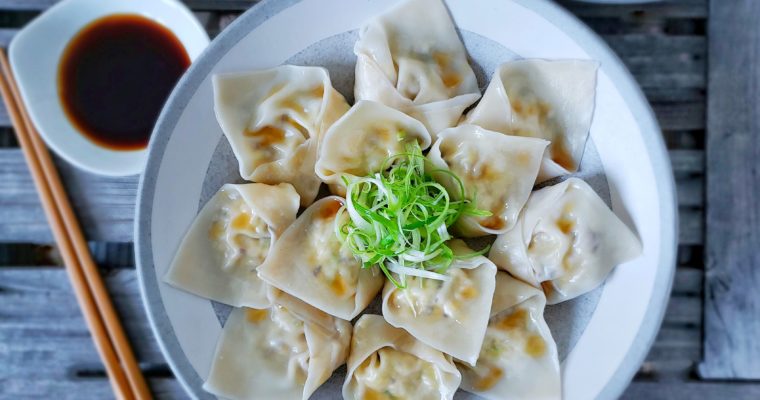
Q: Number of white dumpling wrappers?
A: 12